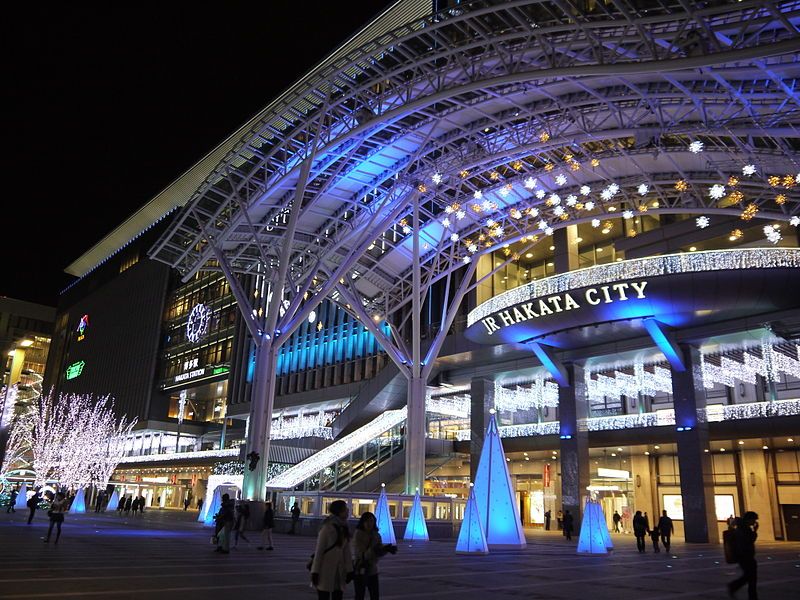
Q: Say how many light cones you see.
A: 11